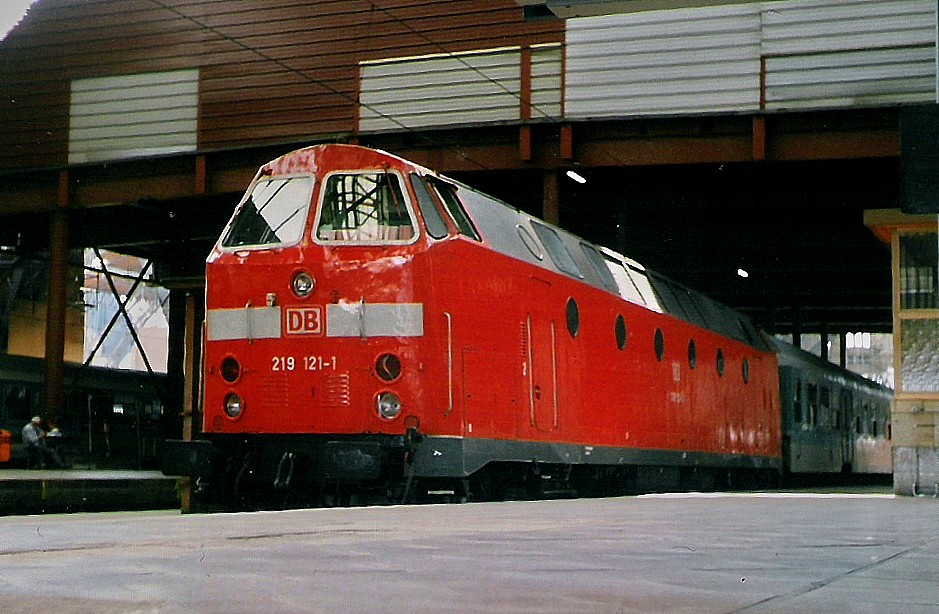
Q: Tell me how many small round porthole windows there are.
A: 6